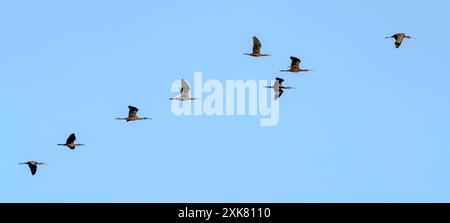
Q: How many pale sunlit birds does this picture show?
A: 1